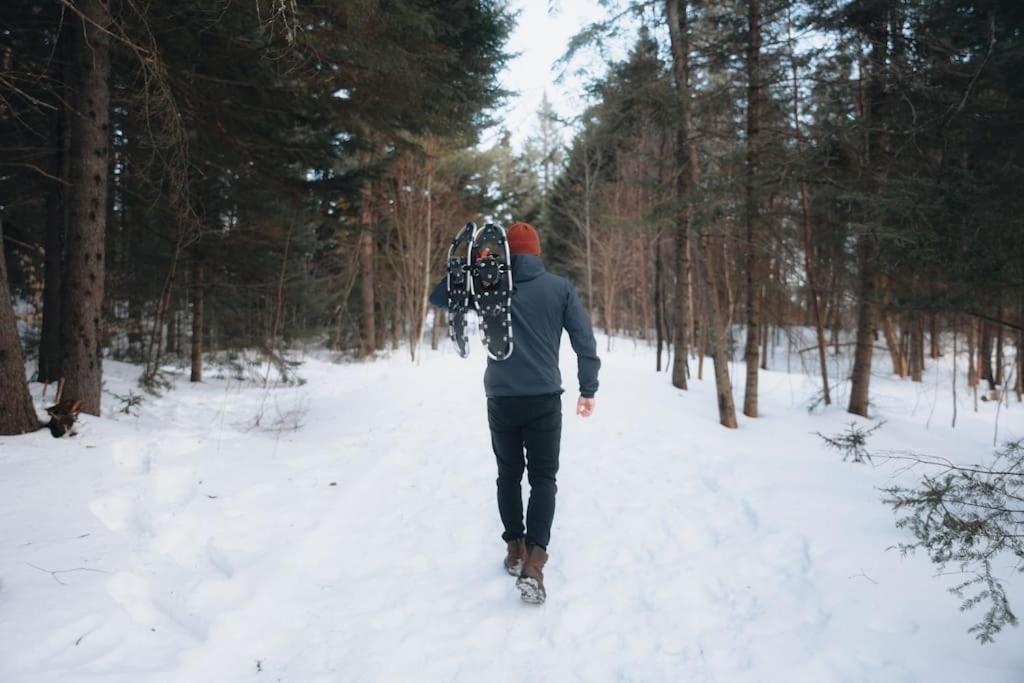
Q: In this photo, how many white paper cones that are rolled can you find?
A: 0